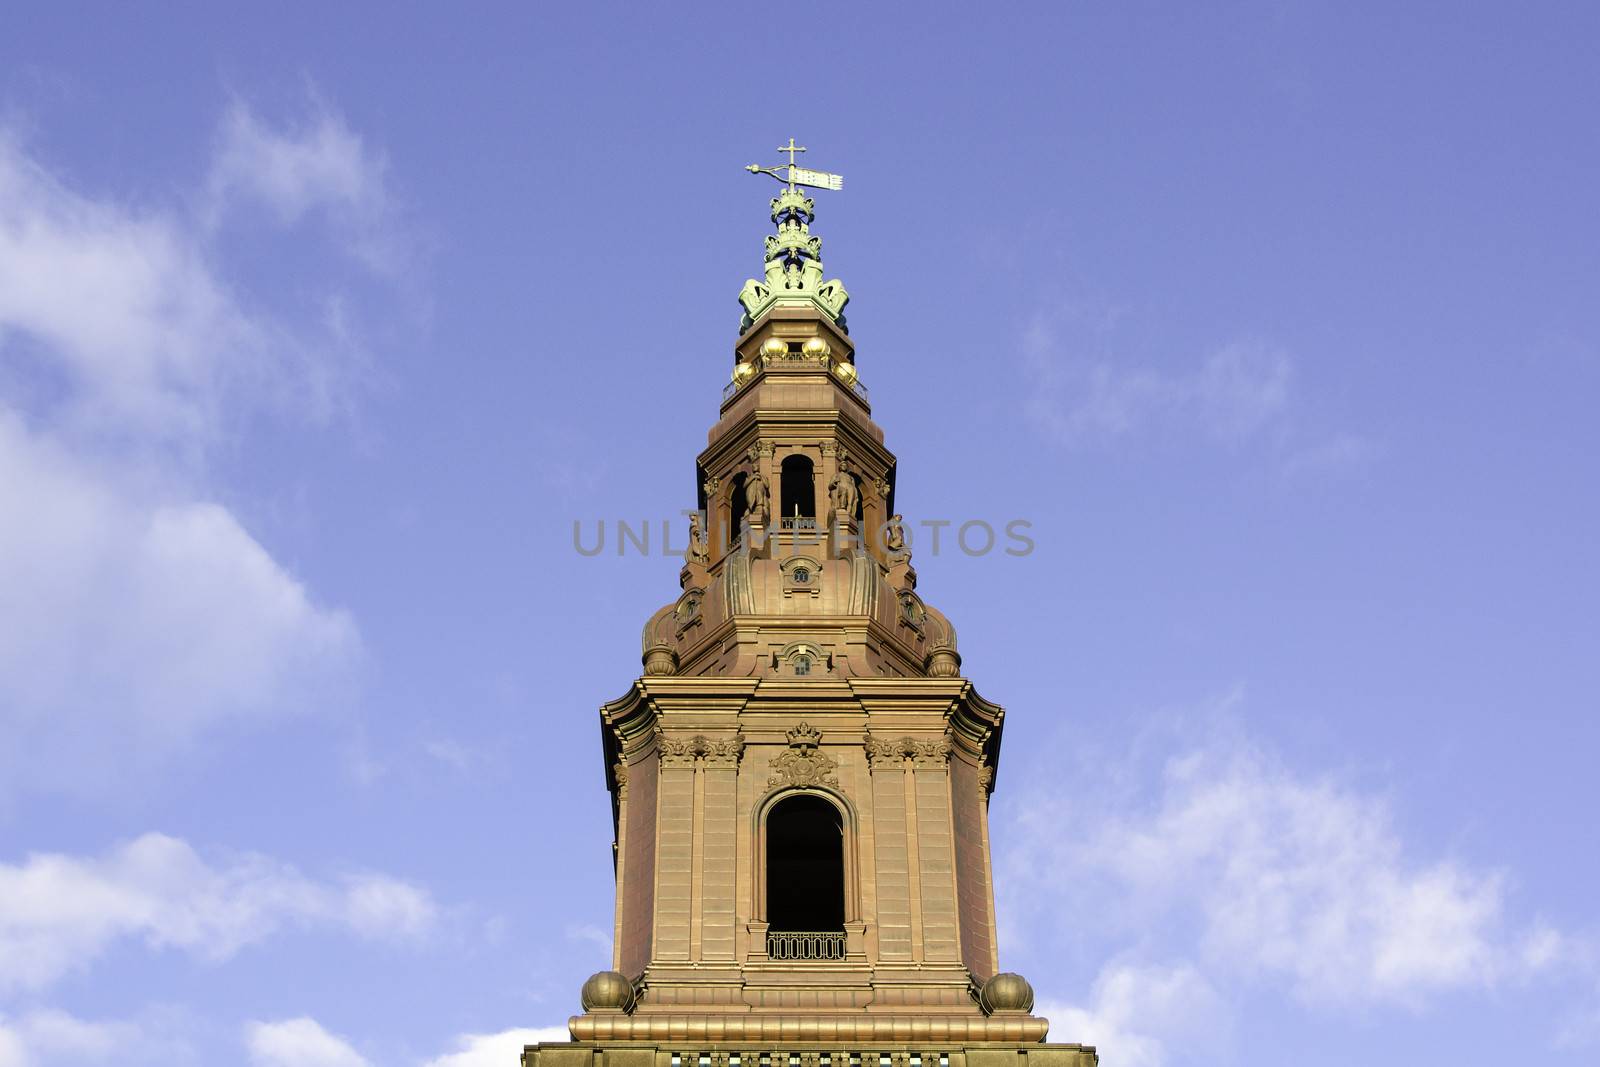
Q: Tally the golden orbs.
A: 4